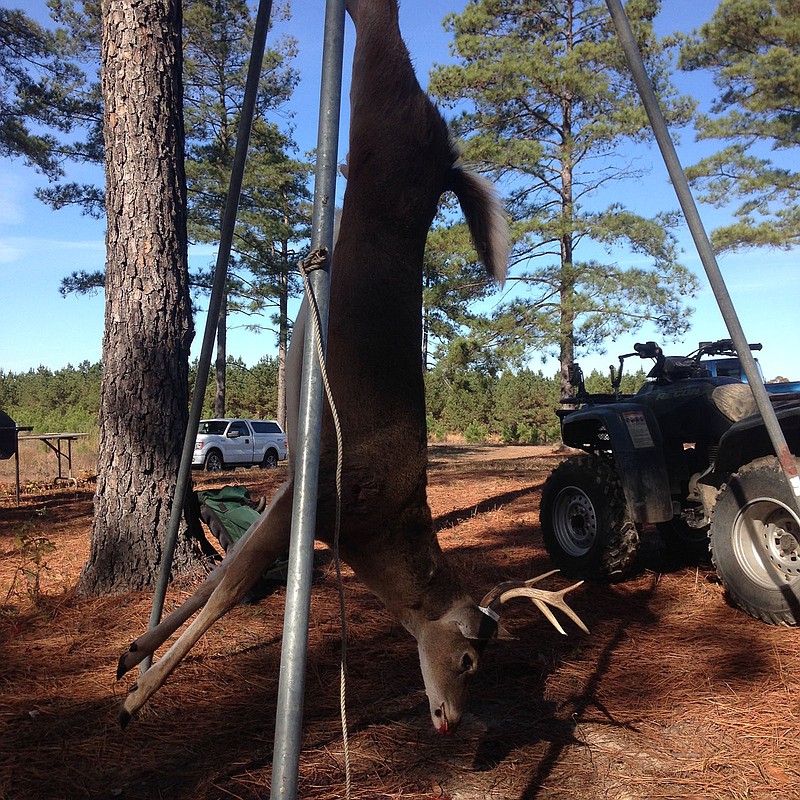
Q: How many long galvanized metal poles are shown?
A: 3